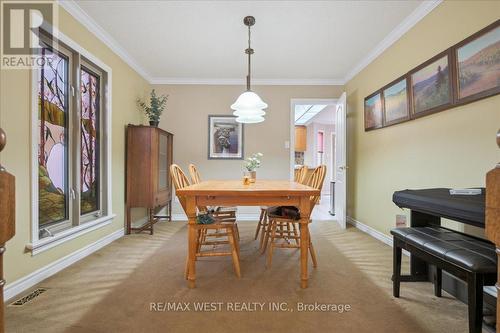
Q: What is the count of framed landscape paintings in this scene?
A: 4